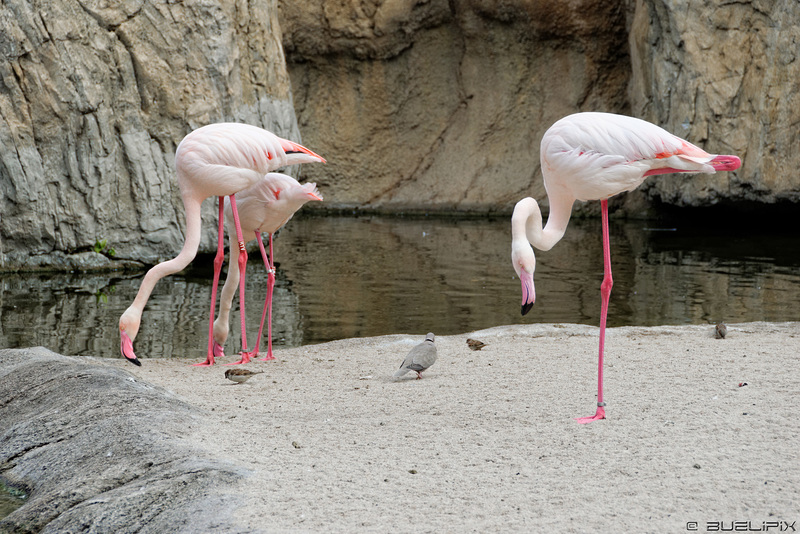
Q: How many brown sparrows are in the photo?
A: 3